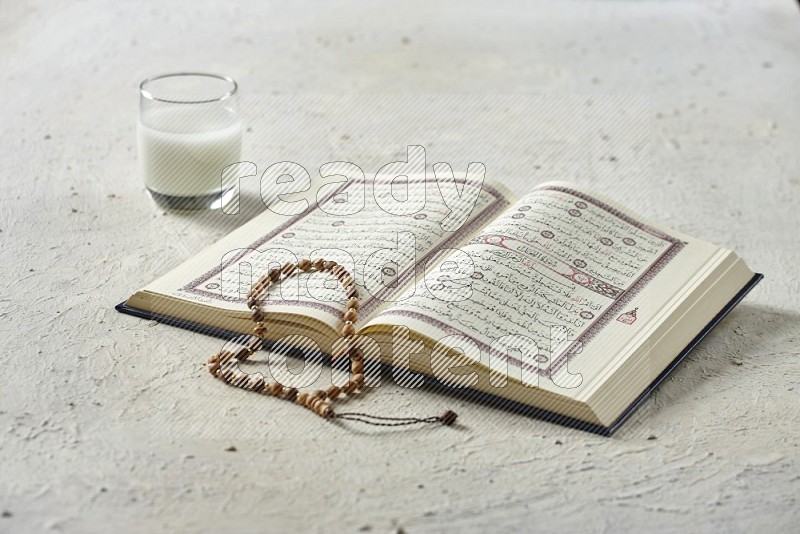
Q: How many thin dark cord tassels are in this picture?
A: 1